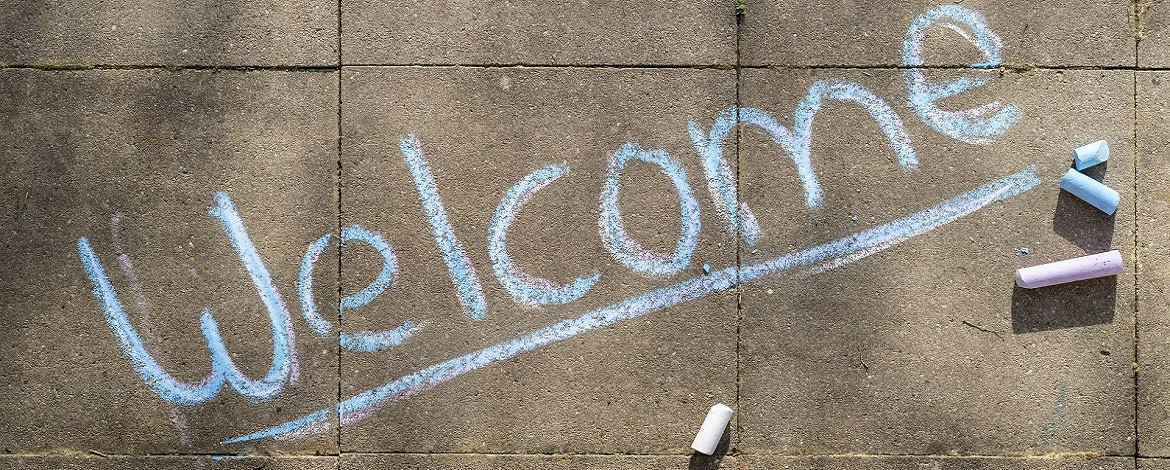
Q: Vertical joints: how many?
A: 3